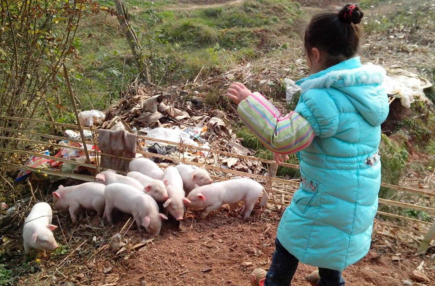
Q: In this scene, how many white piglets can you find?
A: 9